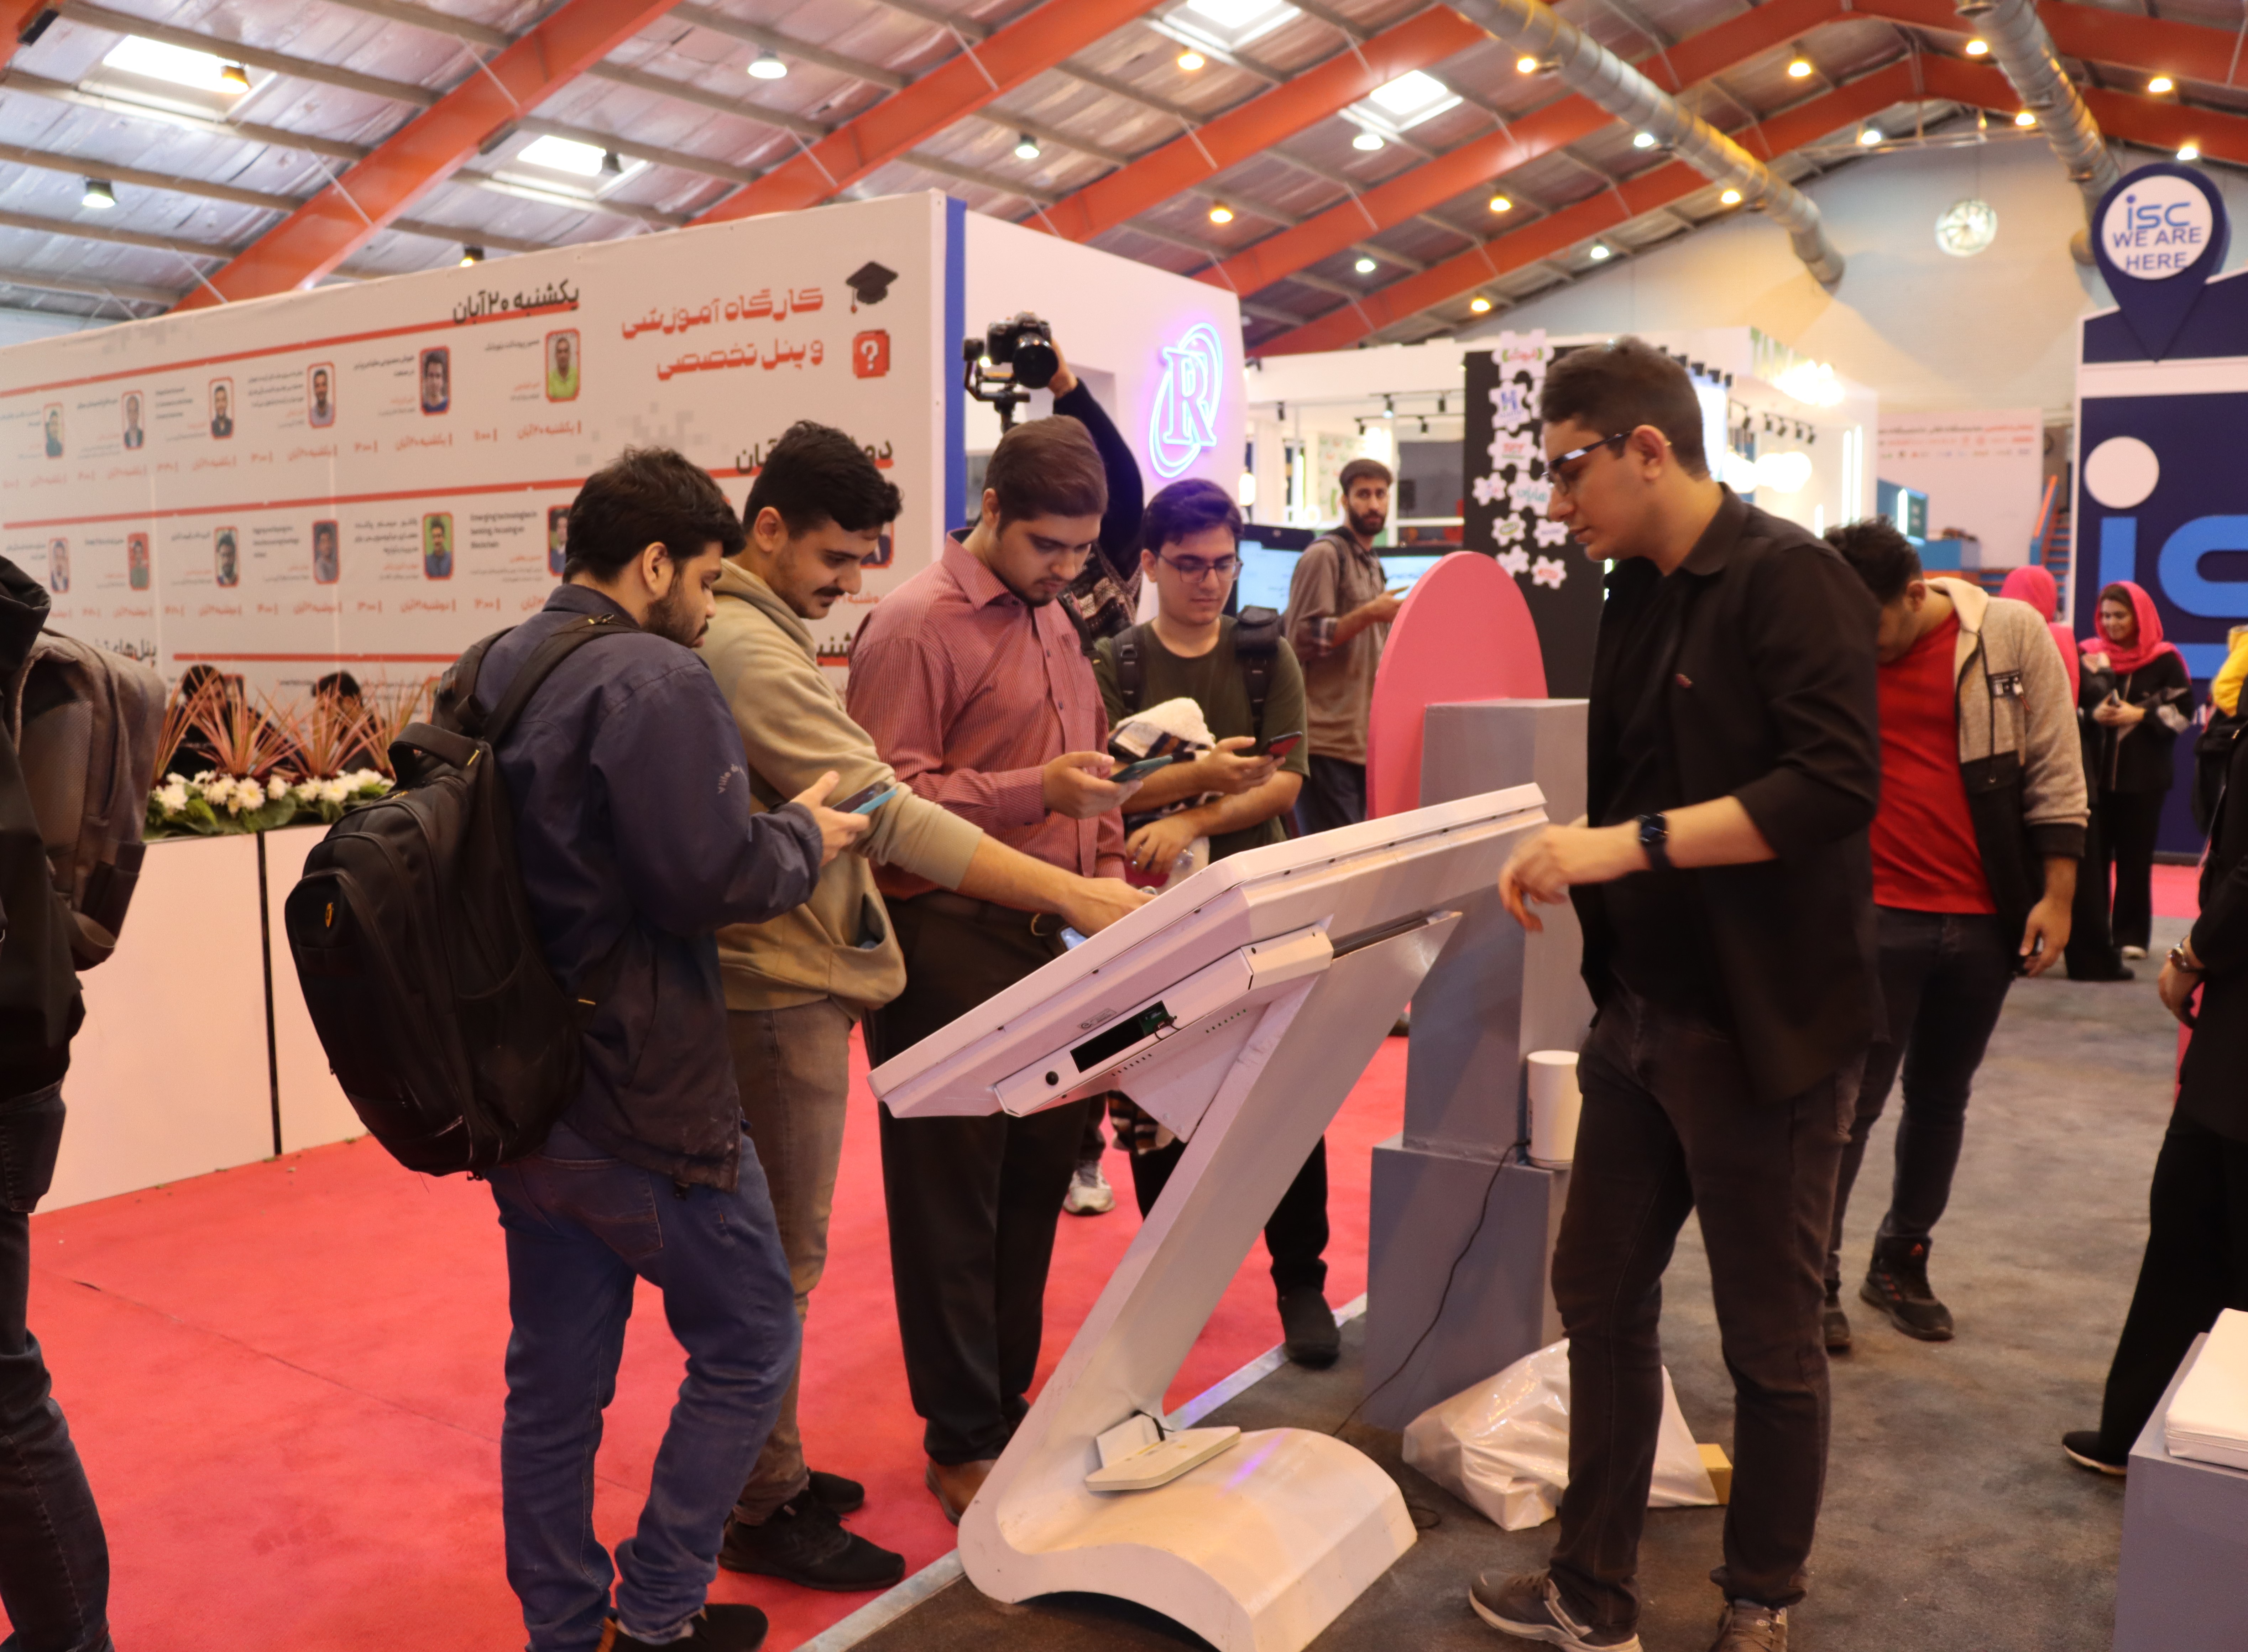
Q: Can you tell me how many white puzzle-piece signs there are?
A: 11